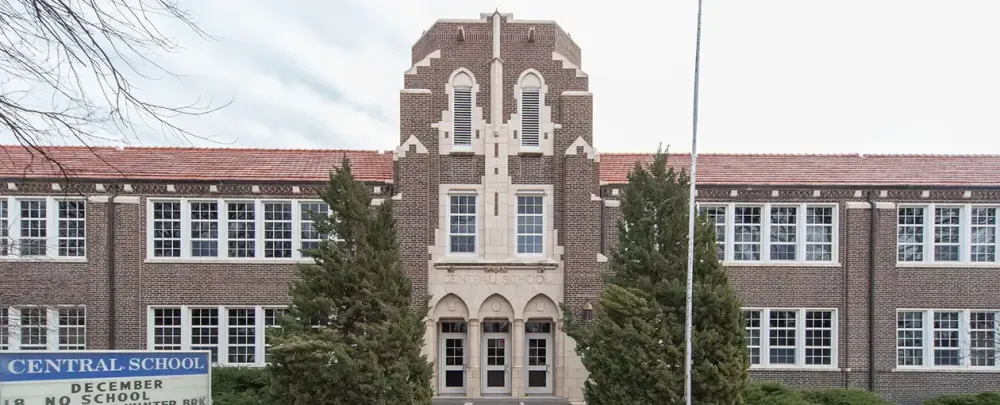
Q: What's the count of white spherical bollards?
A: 0